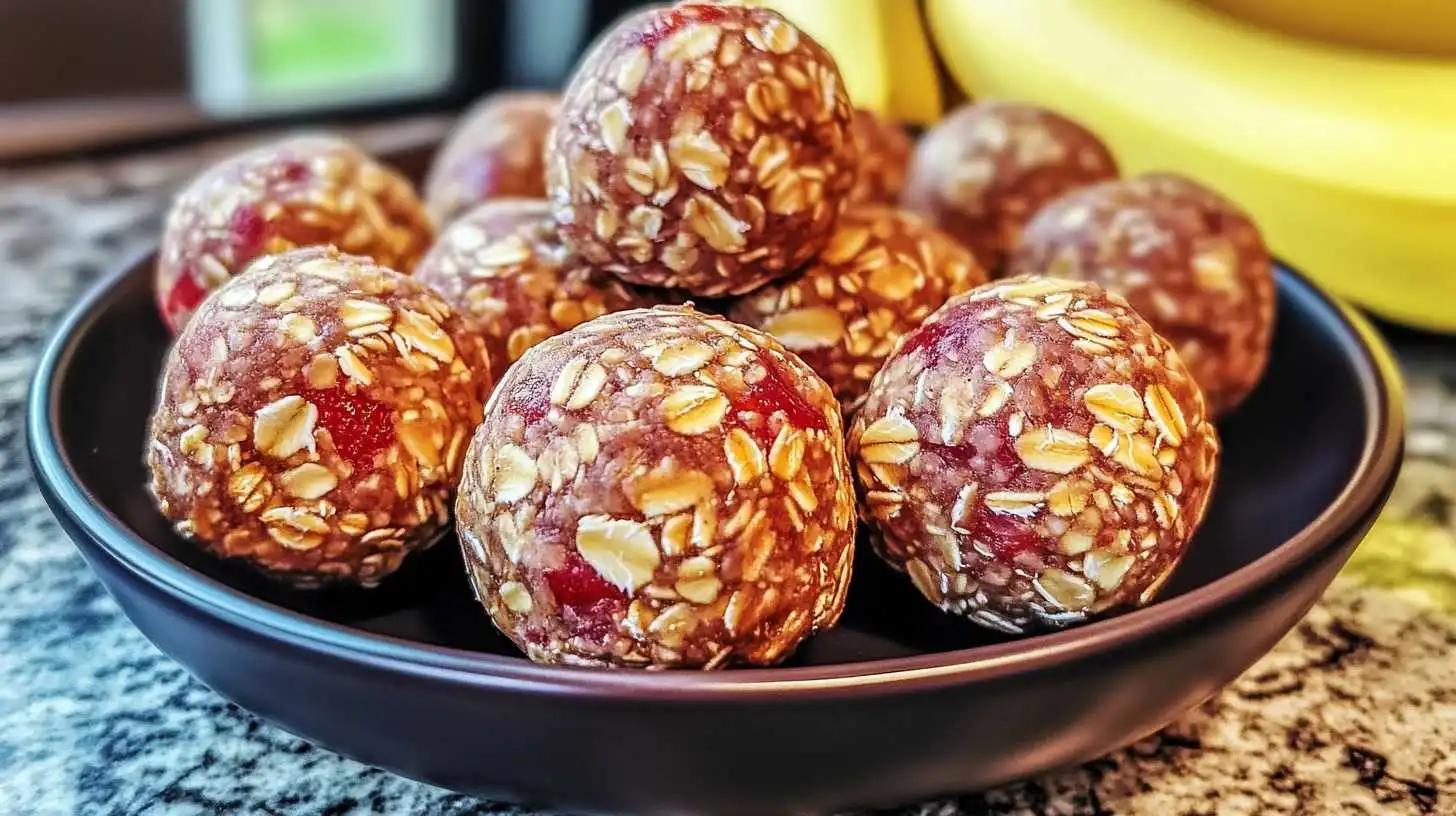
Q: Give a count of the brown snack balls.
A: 11